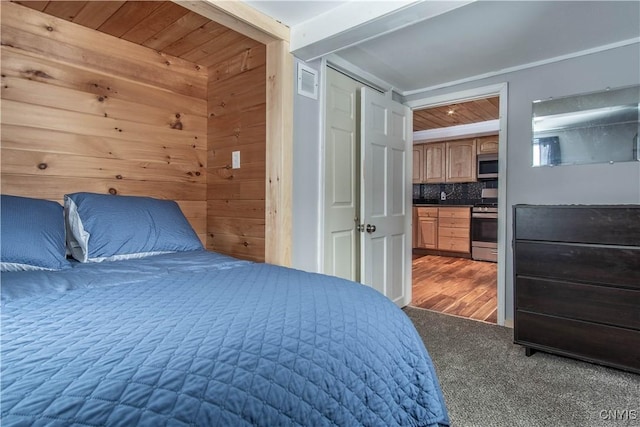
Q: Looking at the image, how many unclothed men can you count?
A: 0